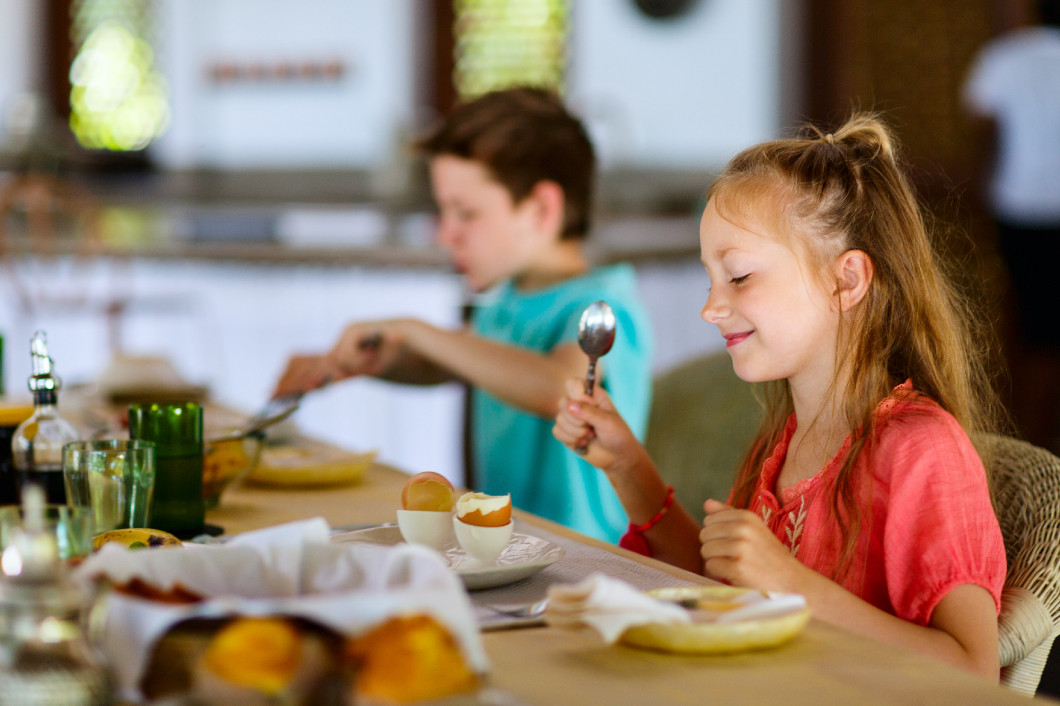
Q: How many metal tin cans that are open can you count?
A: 0